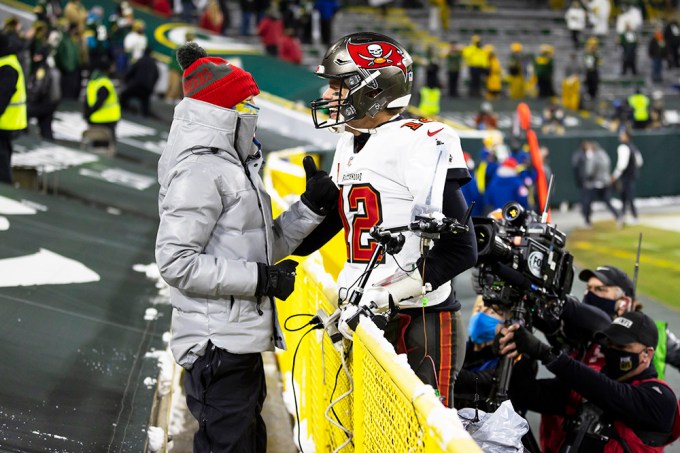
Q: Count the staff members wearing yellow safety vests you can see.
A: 4